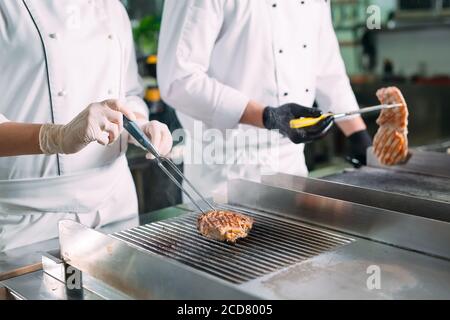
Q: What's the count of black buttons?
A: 6